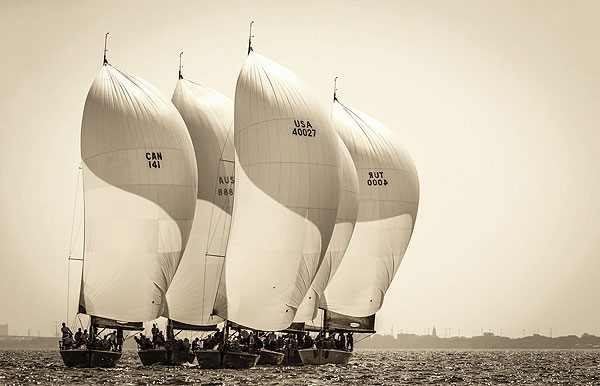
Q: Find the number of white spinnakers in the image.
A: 5